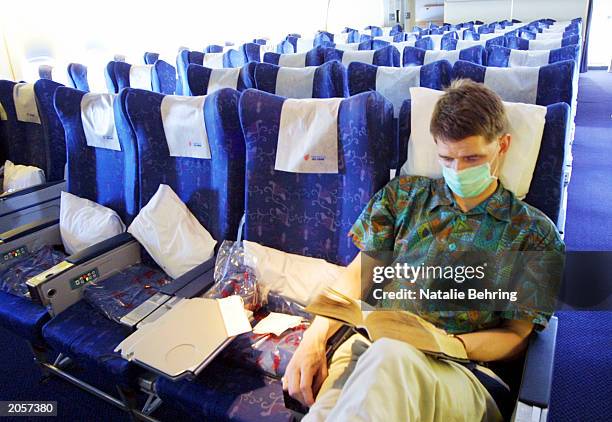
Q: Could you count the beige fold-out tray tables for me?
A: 1